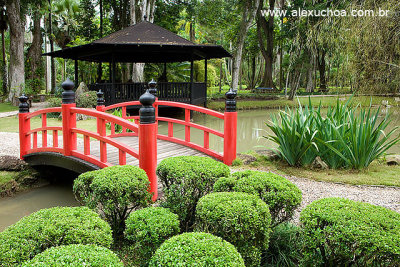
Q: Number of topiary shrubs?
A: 9